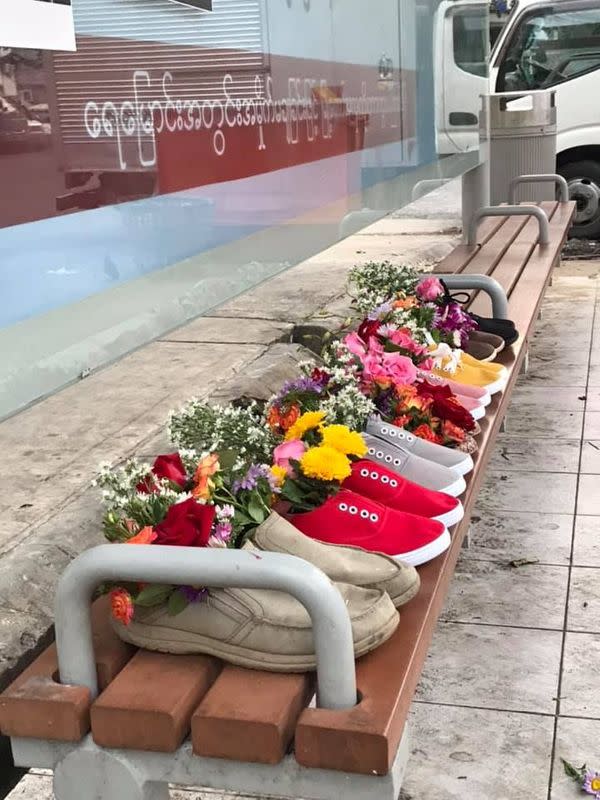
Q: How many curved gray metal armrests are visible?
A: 4